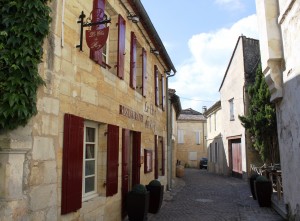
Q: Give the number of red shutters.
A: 12